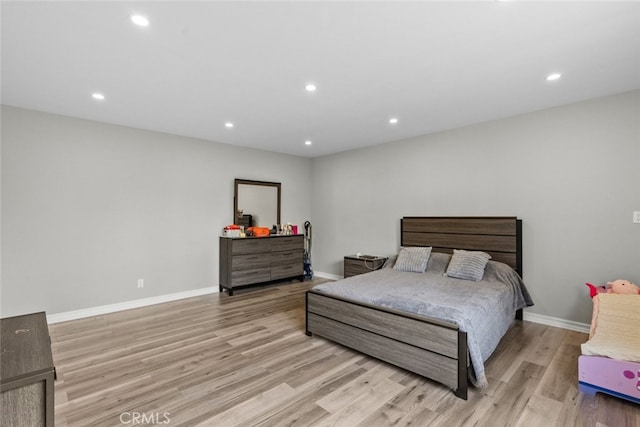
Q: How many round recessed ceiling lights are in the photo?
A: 7